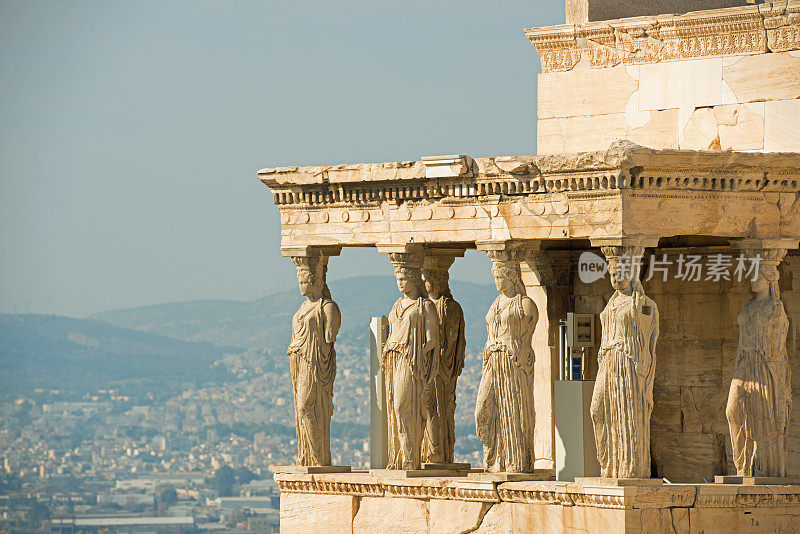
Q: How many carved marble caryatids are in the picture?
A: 6